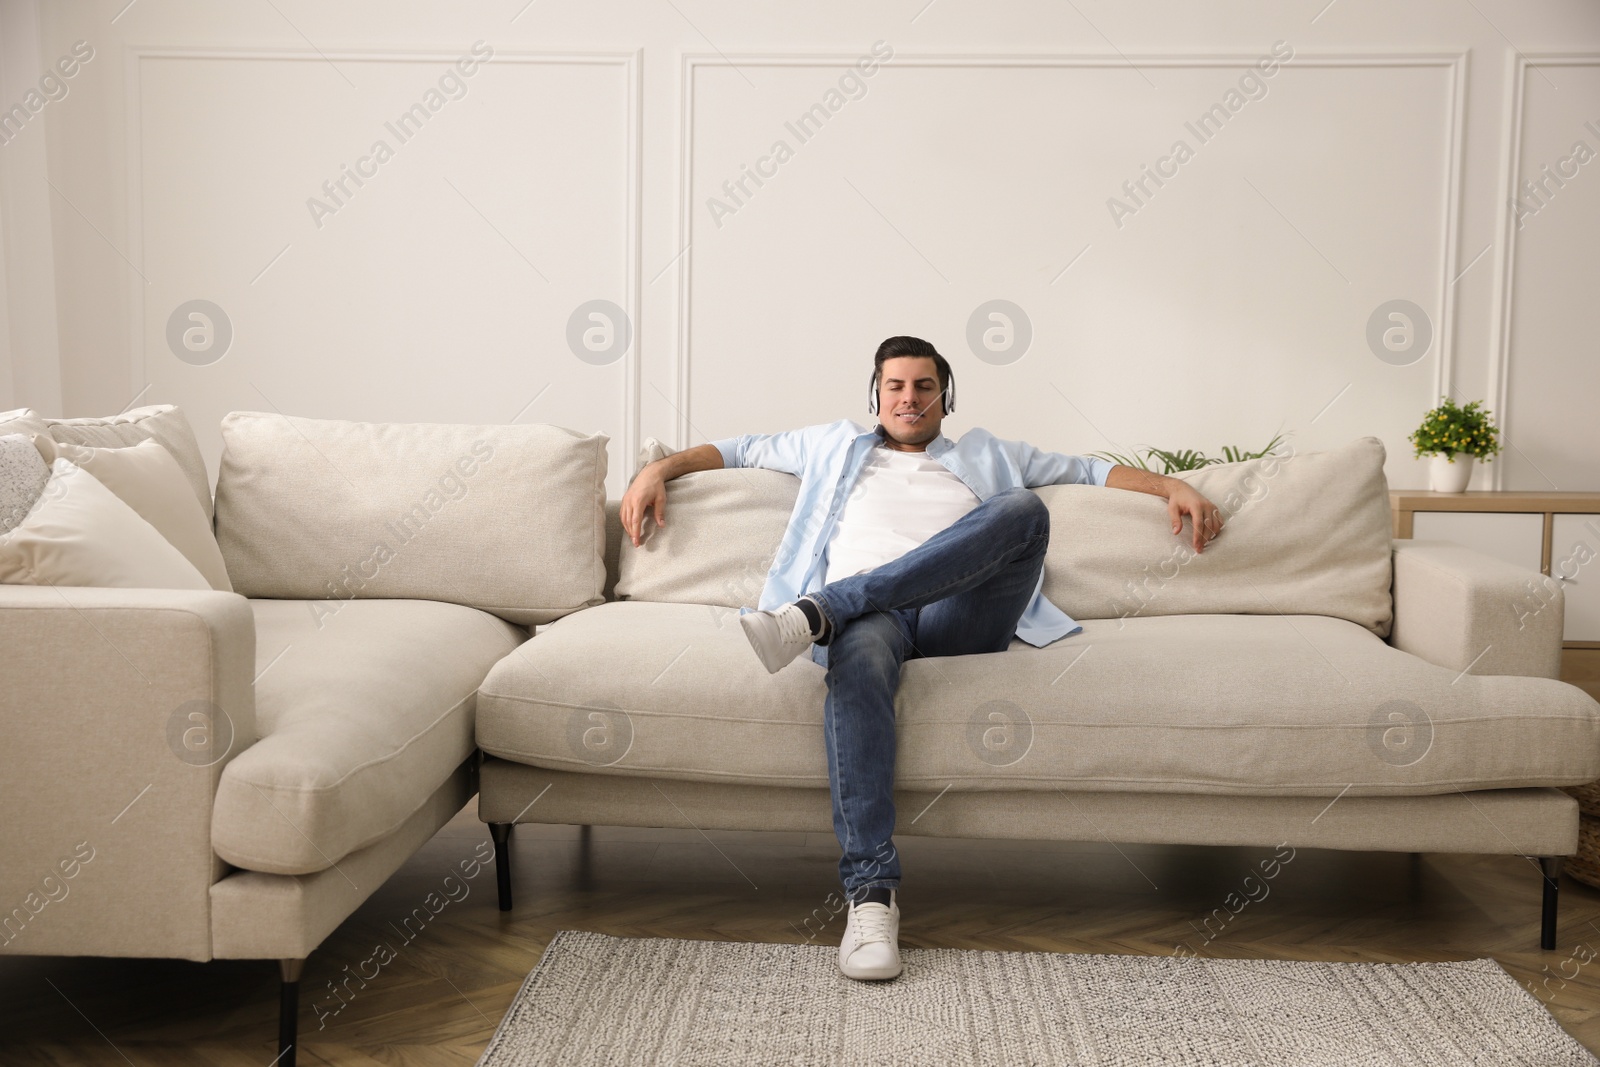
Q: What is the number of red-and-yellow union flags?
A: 0